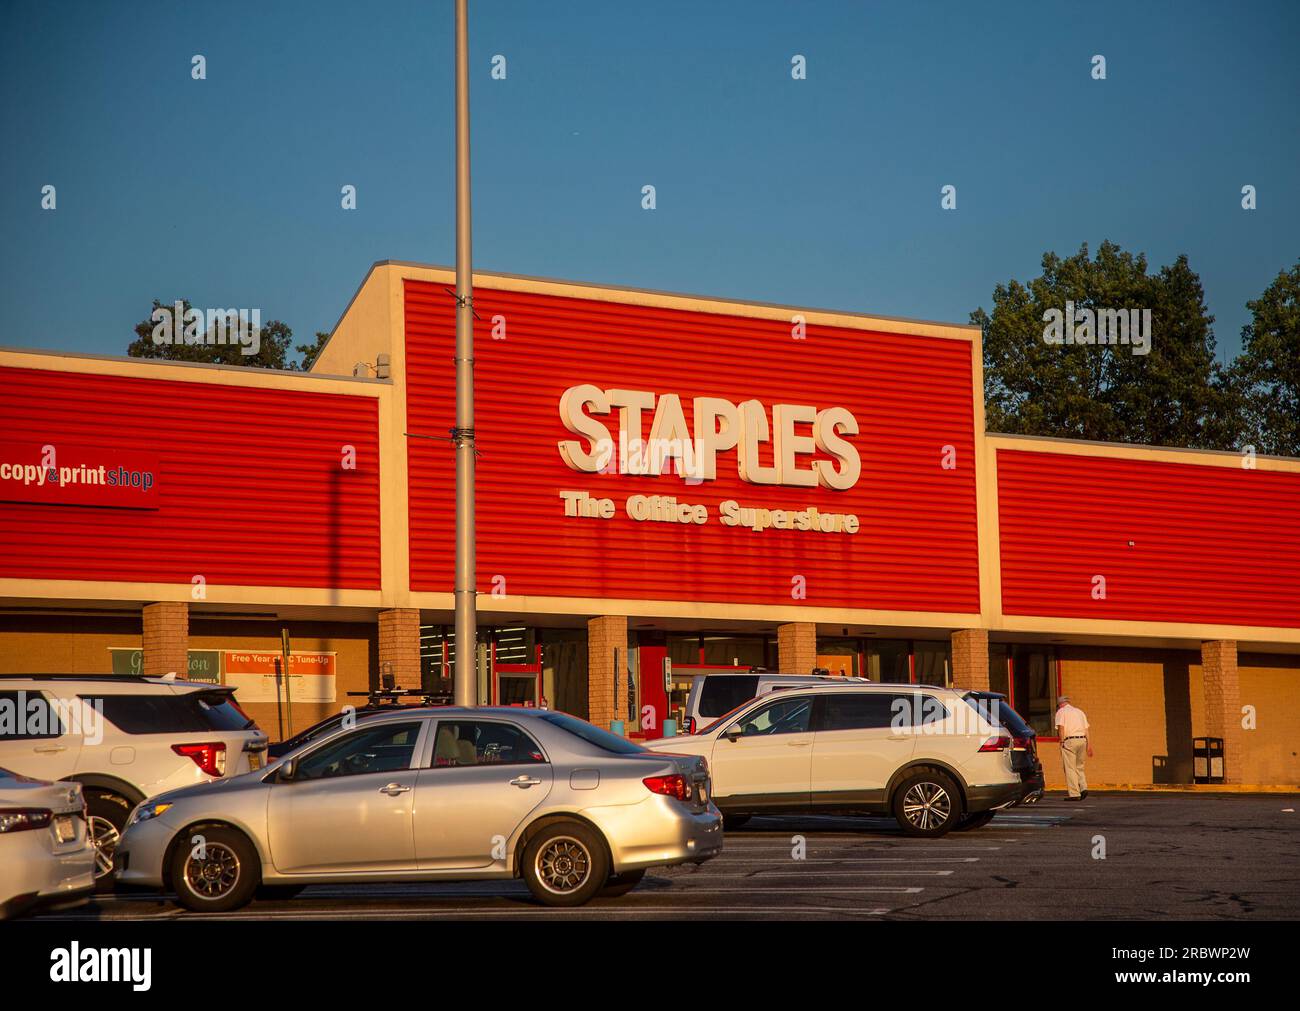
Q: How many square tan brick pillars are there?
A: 6